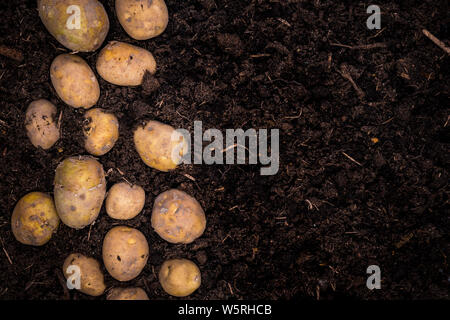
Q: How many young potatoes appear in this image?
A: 15